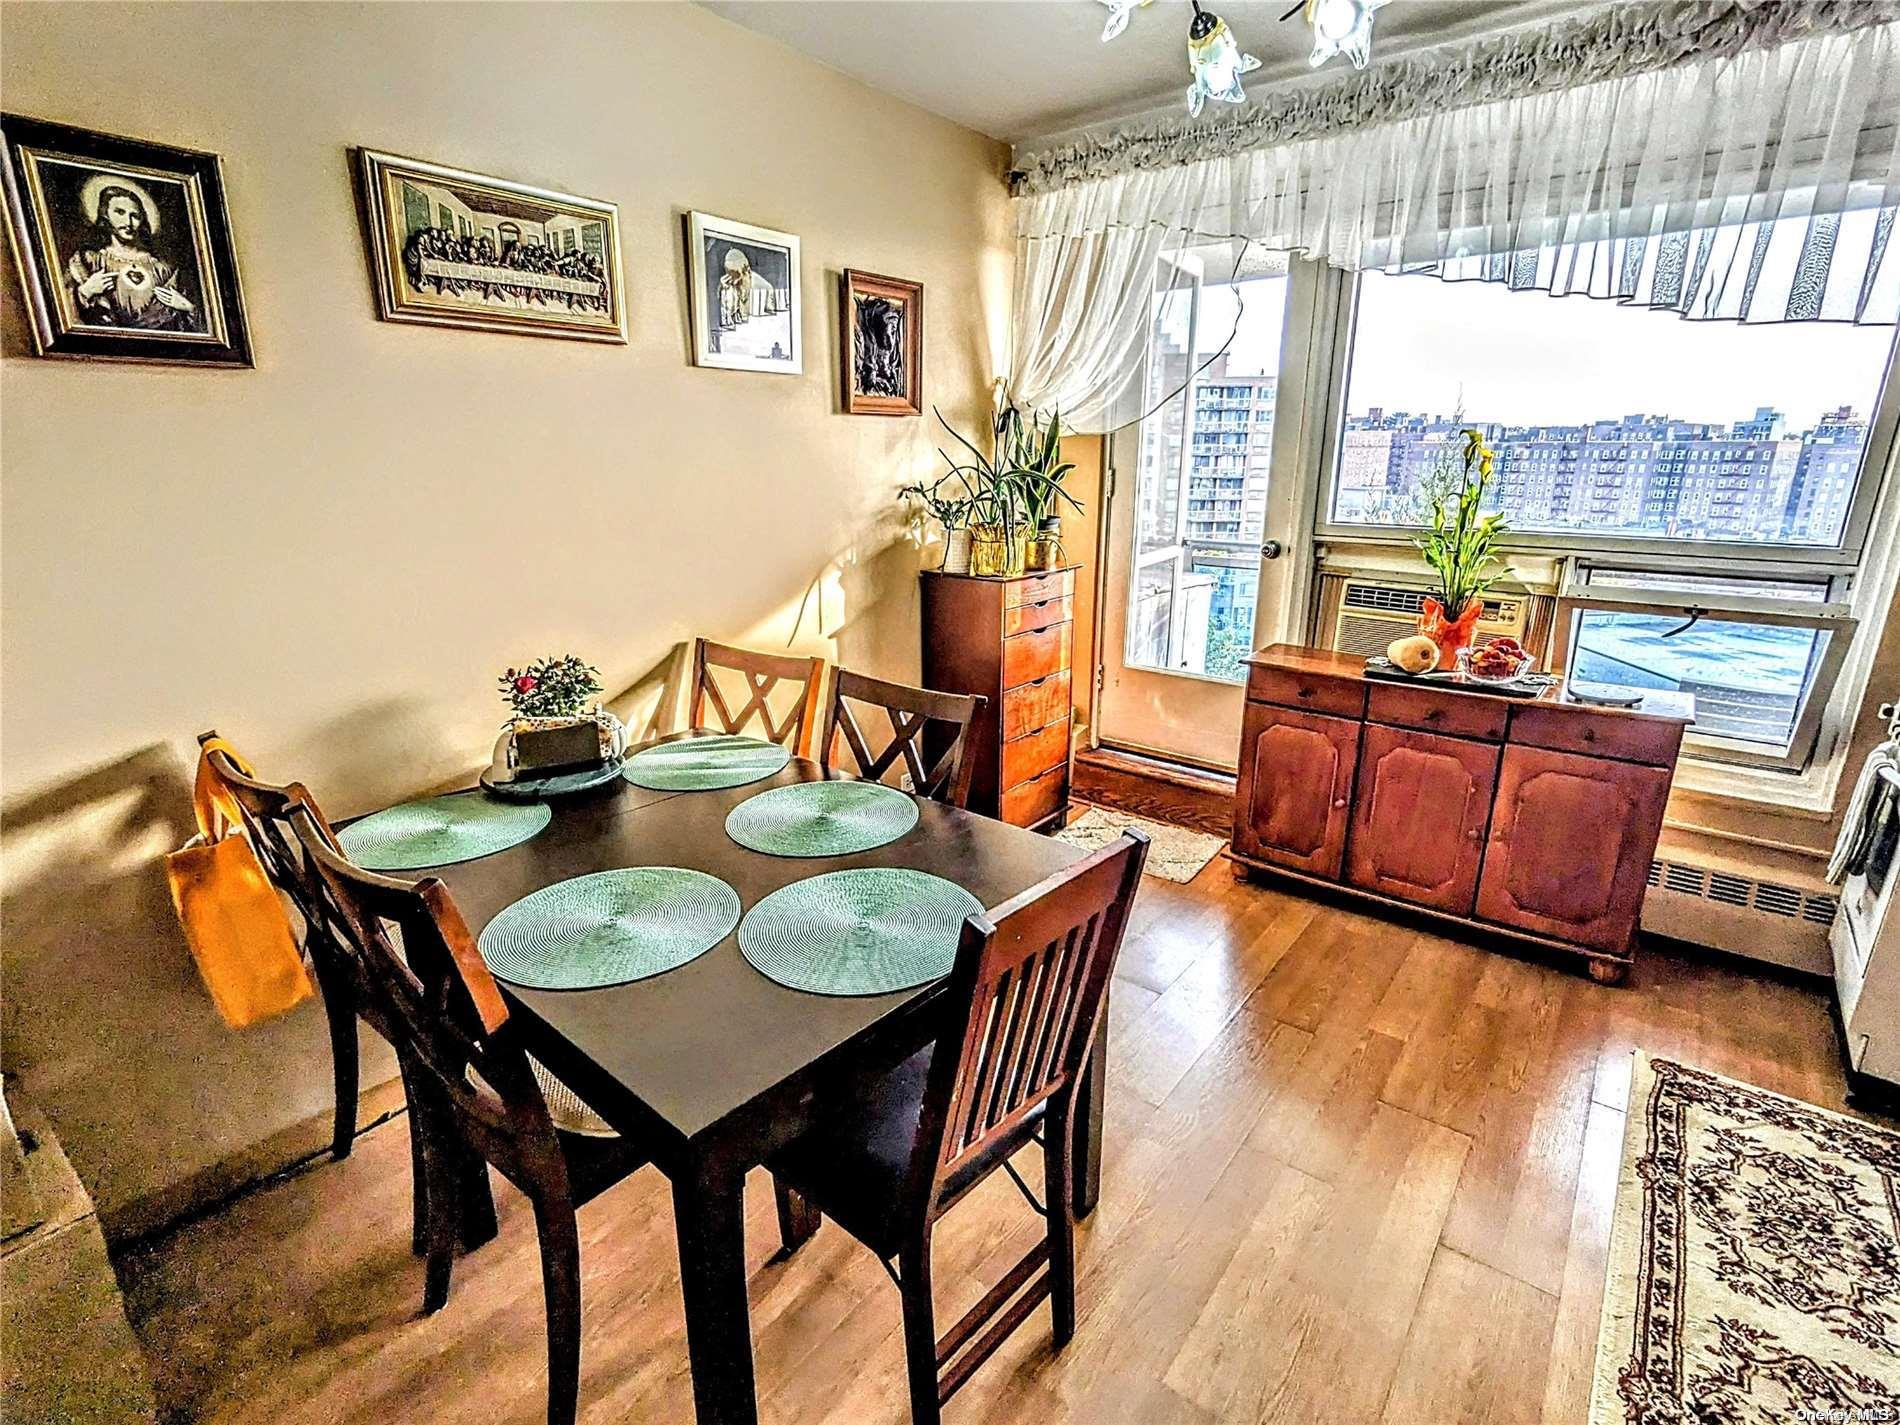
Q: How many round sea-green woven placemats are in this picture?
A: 5